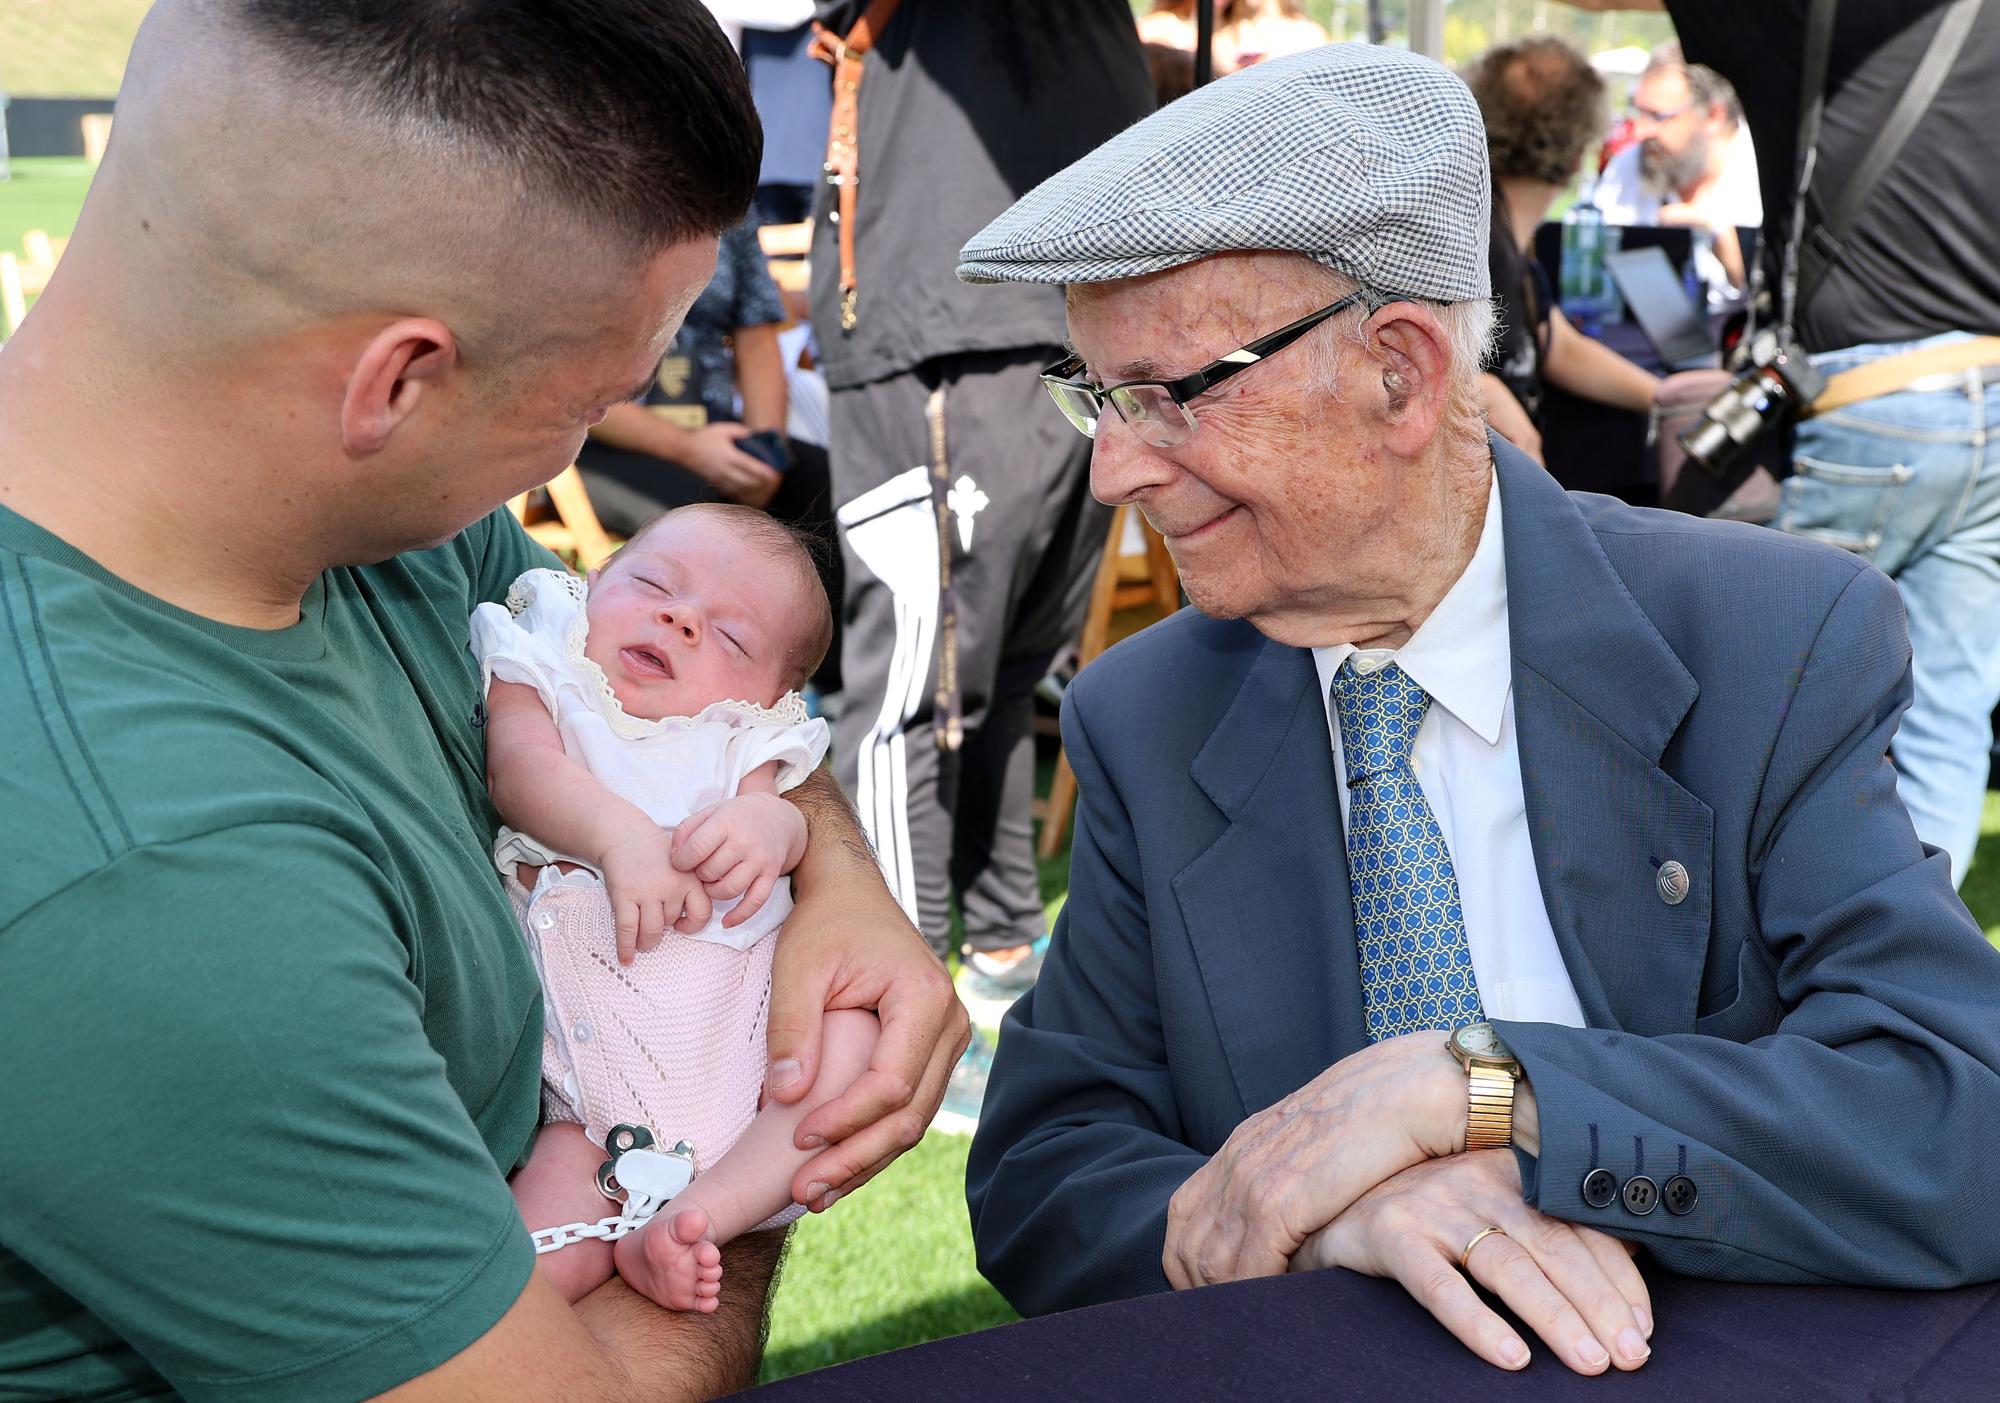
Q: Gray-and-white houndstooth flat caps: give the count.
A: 1